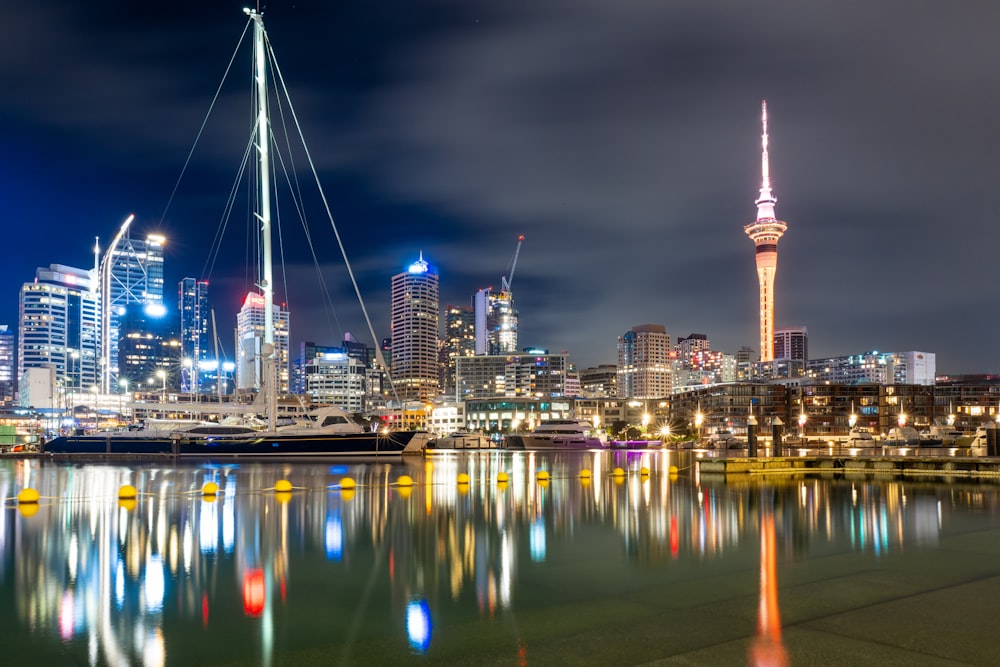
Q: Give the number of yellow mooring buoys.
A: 13